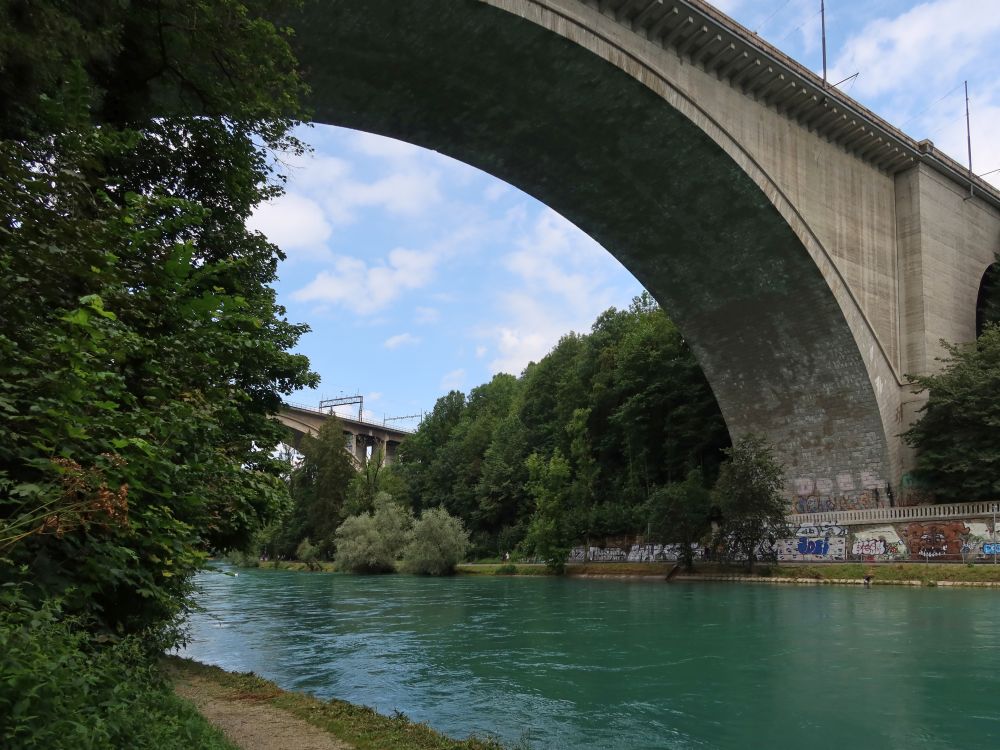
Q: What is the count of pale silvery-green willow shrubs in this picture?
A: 2